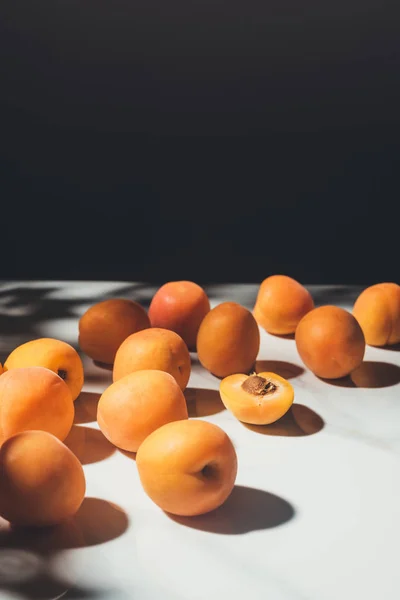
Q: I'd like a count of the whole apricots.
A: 12